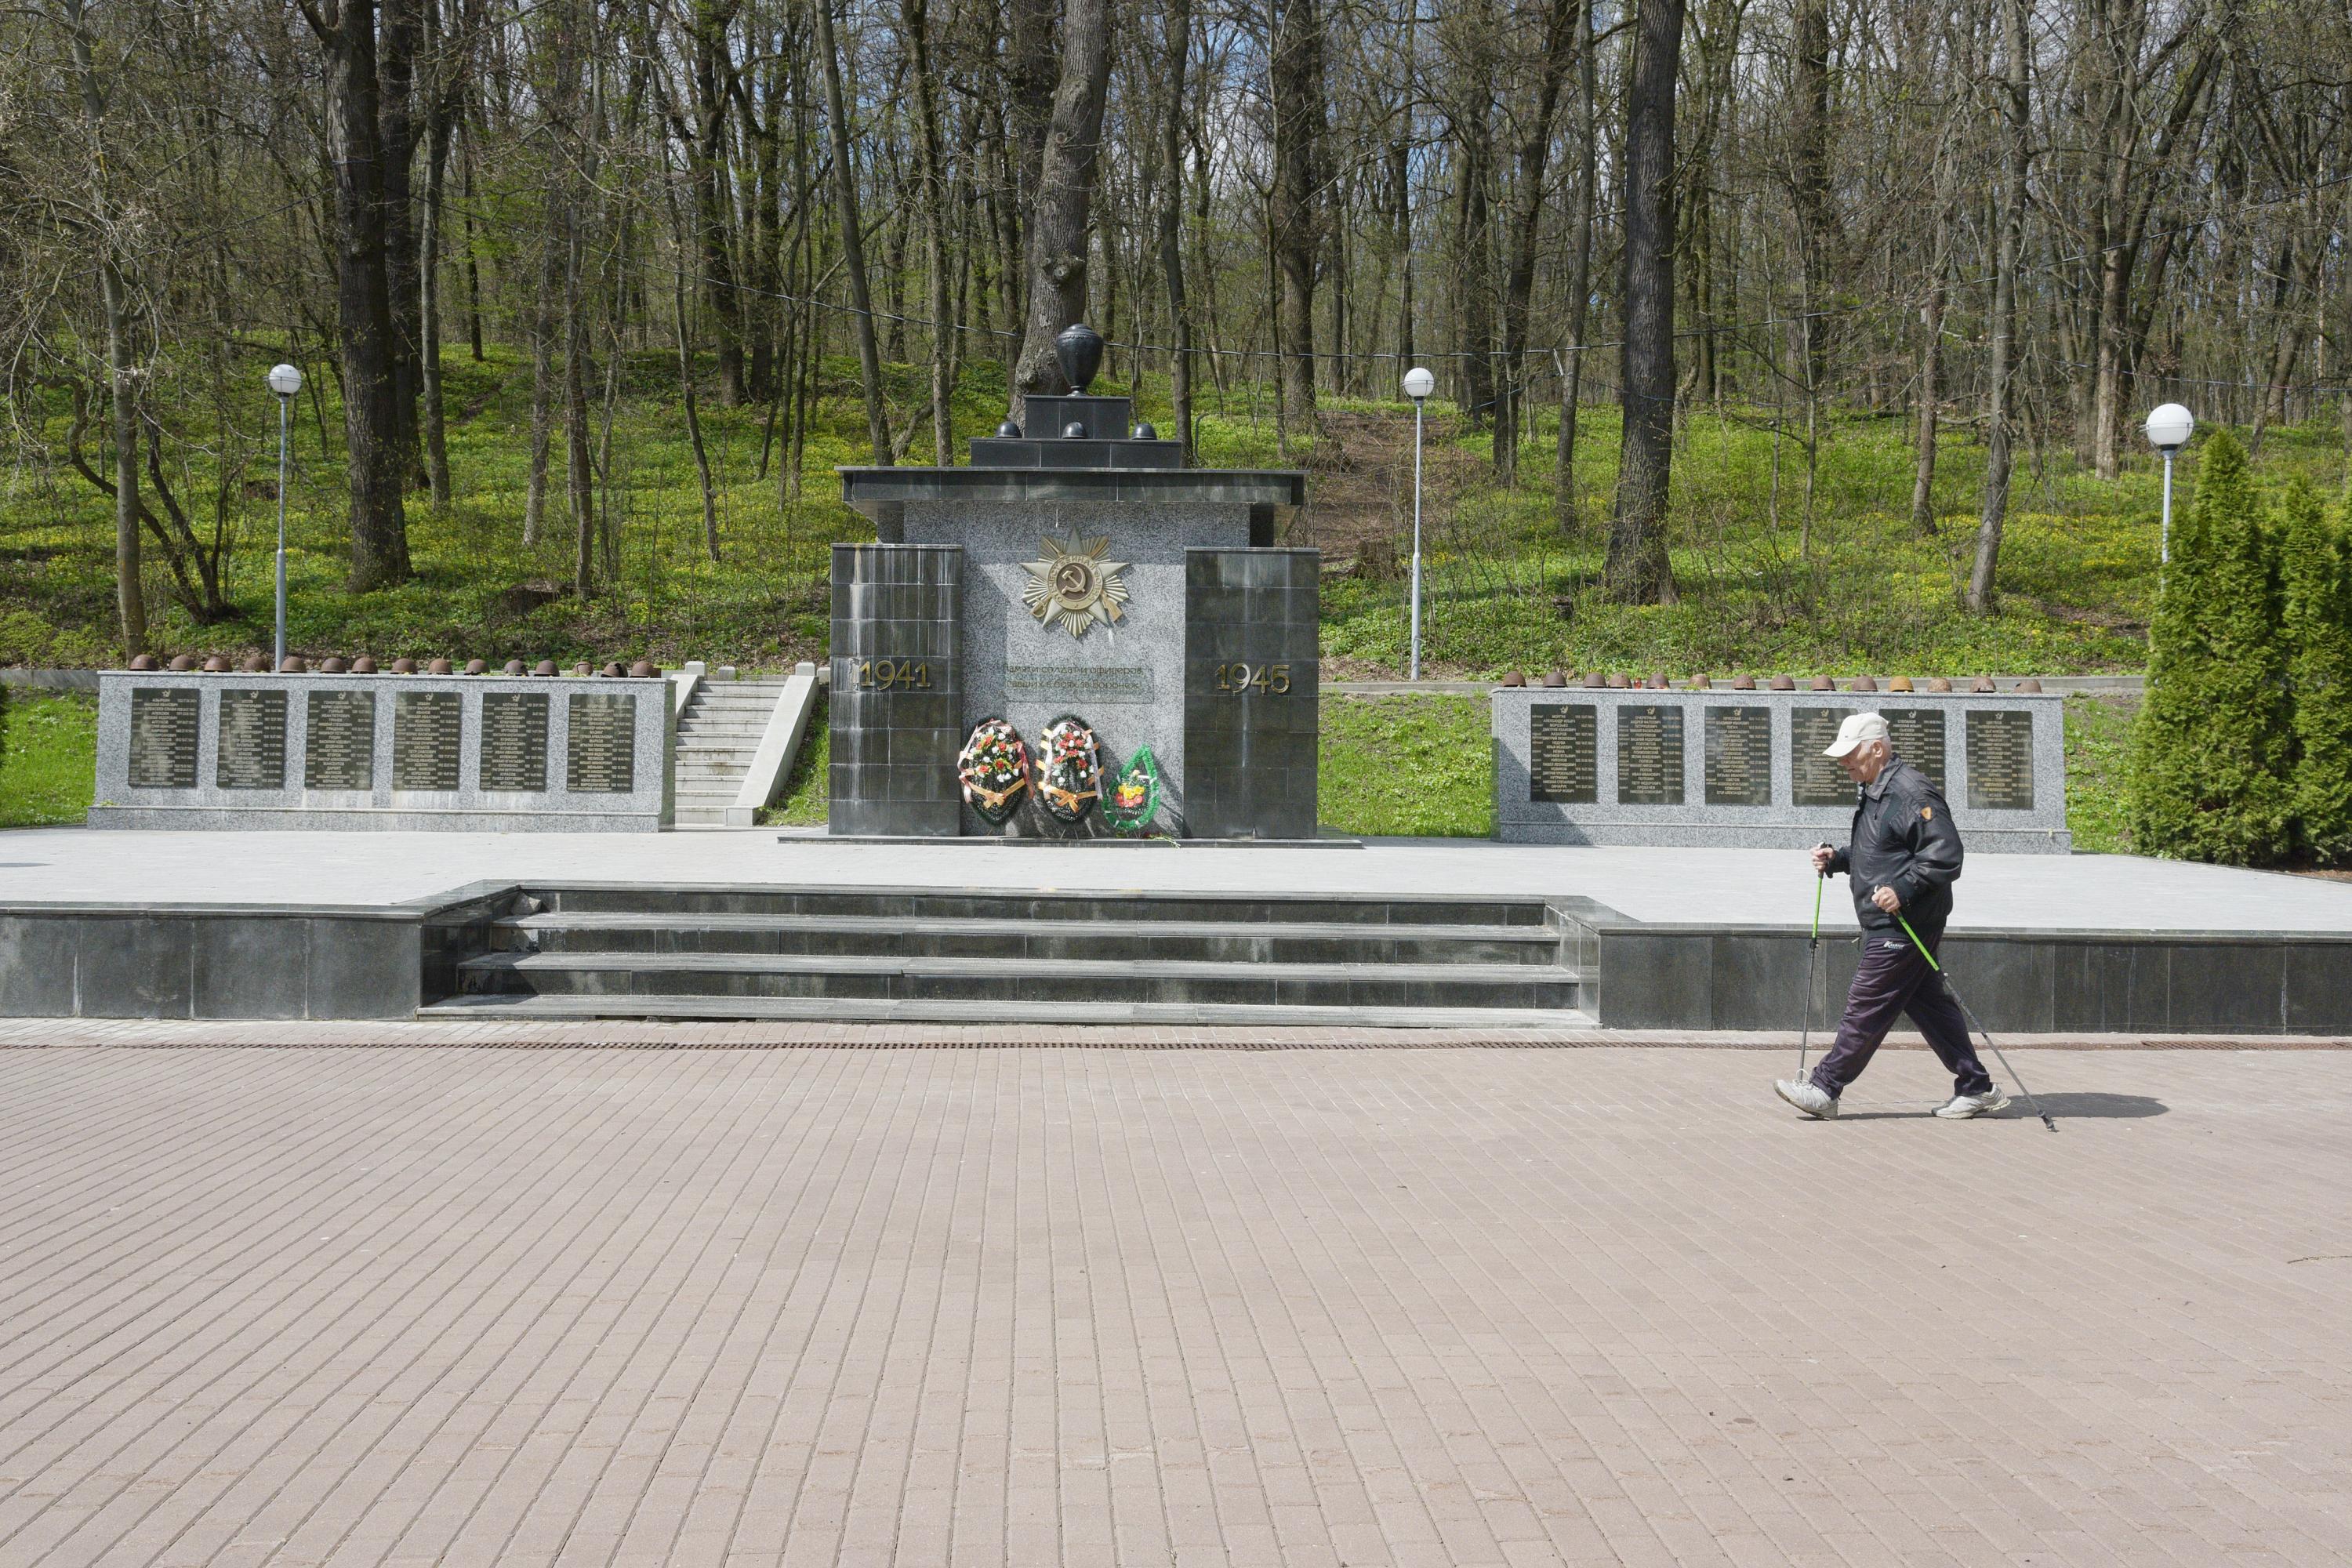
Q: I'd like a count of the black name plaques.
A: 12